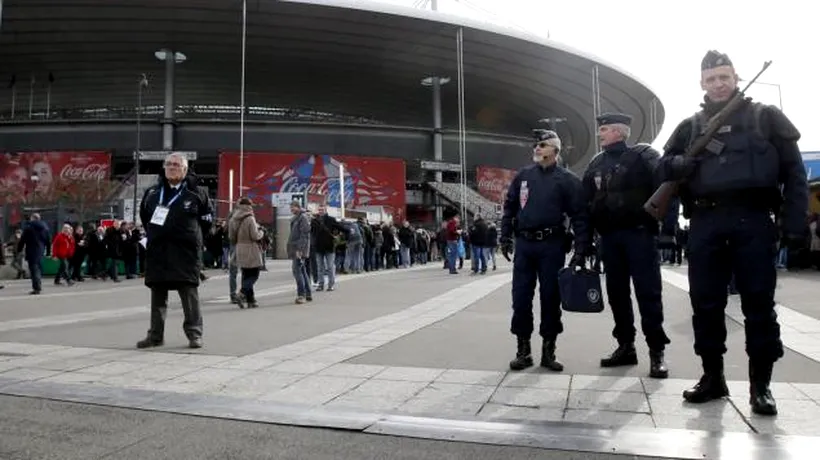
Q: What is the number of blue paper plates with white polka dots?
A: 0